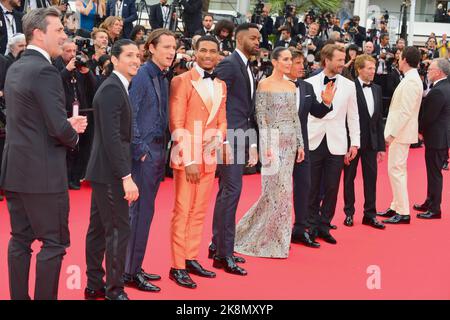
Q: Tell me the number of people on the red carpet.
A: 11